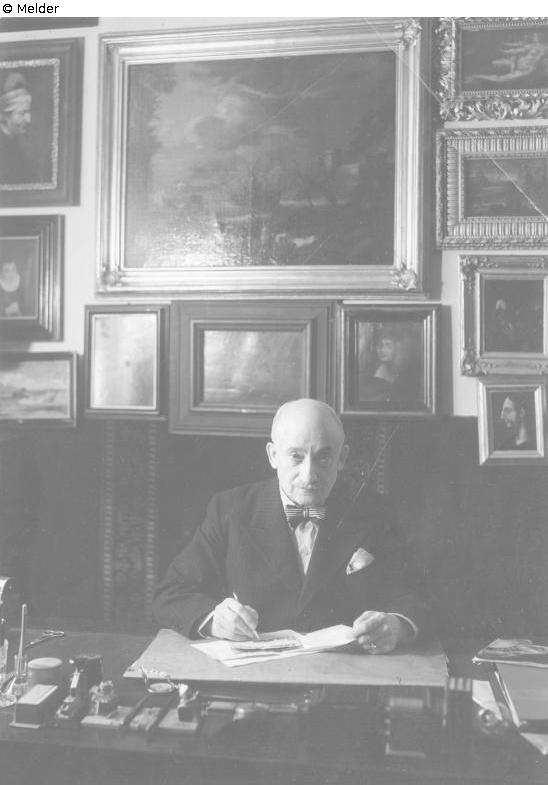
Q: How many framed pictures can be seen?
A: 11